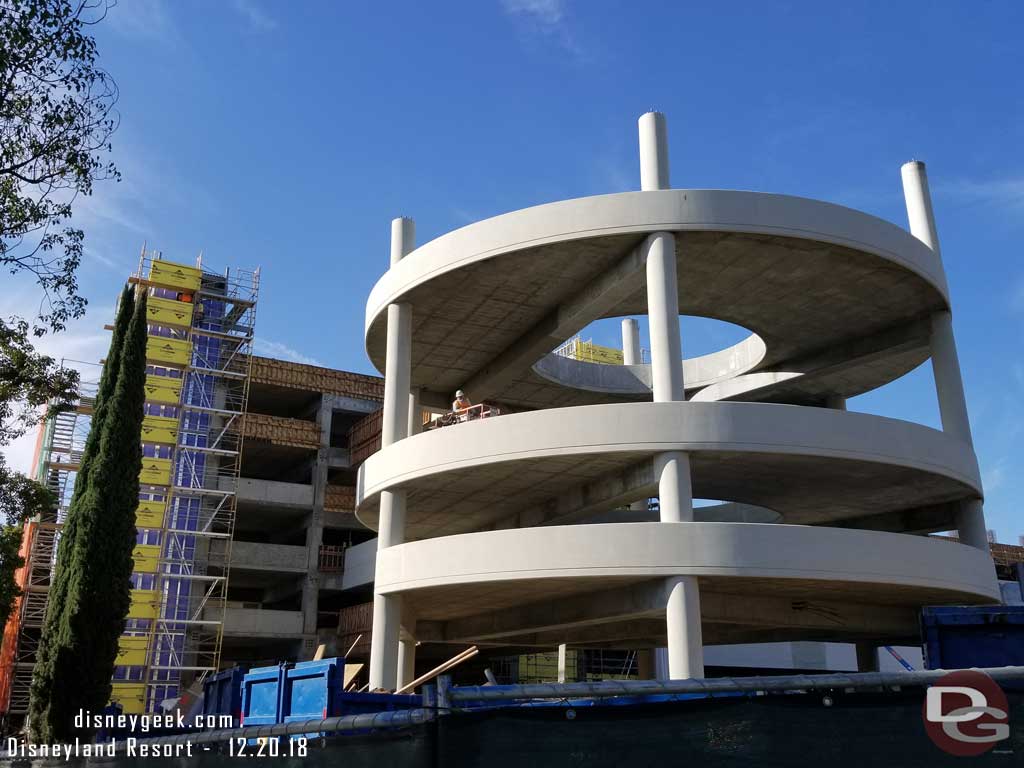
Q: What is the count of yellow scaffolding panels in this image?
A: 11